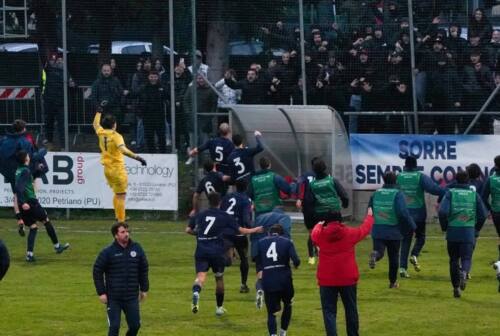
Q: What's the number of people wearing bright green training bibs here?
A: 7